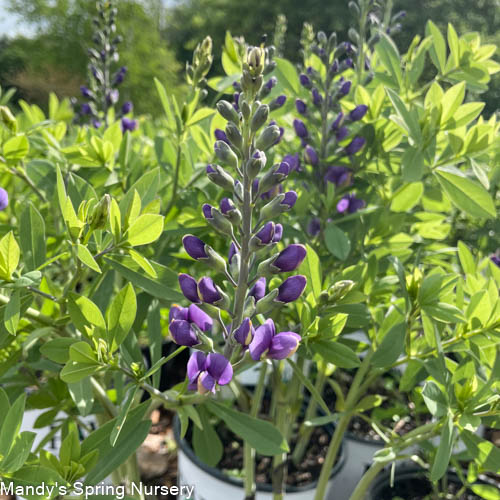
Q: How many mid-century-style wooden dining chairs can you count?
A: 0